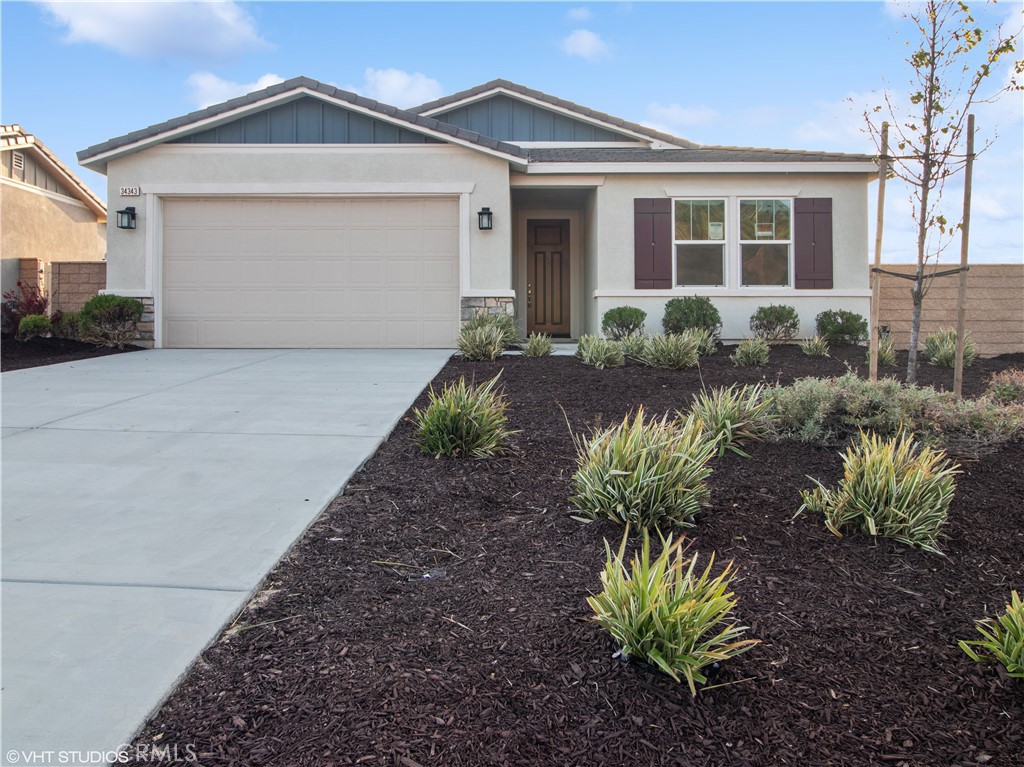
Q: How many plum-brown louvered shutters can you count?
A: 2